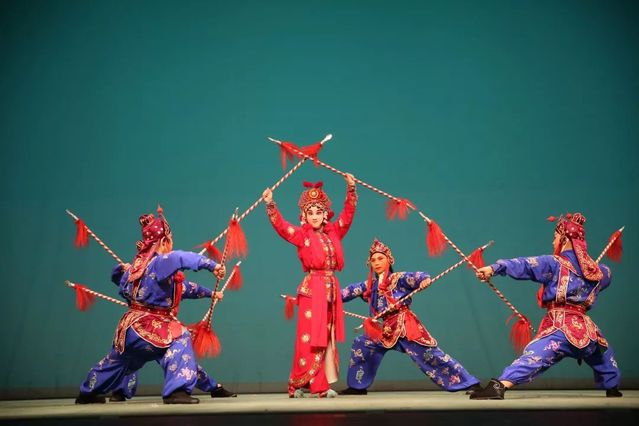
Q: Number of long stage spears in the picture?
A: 10